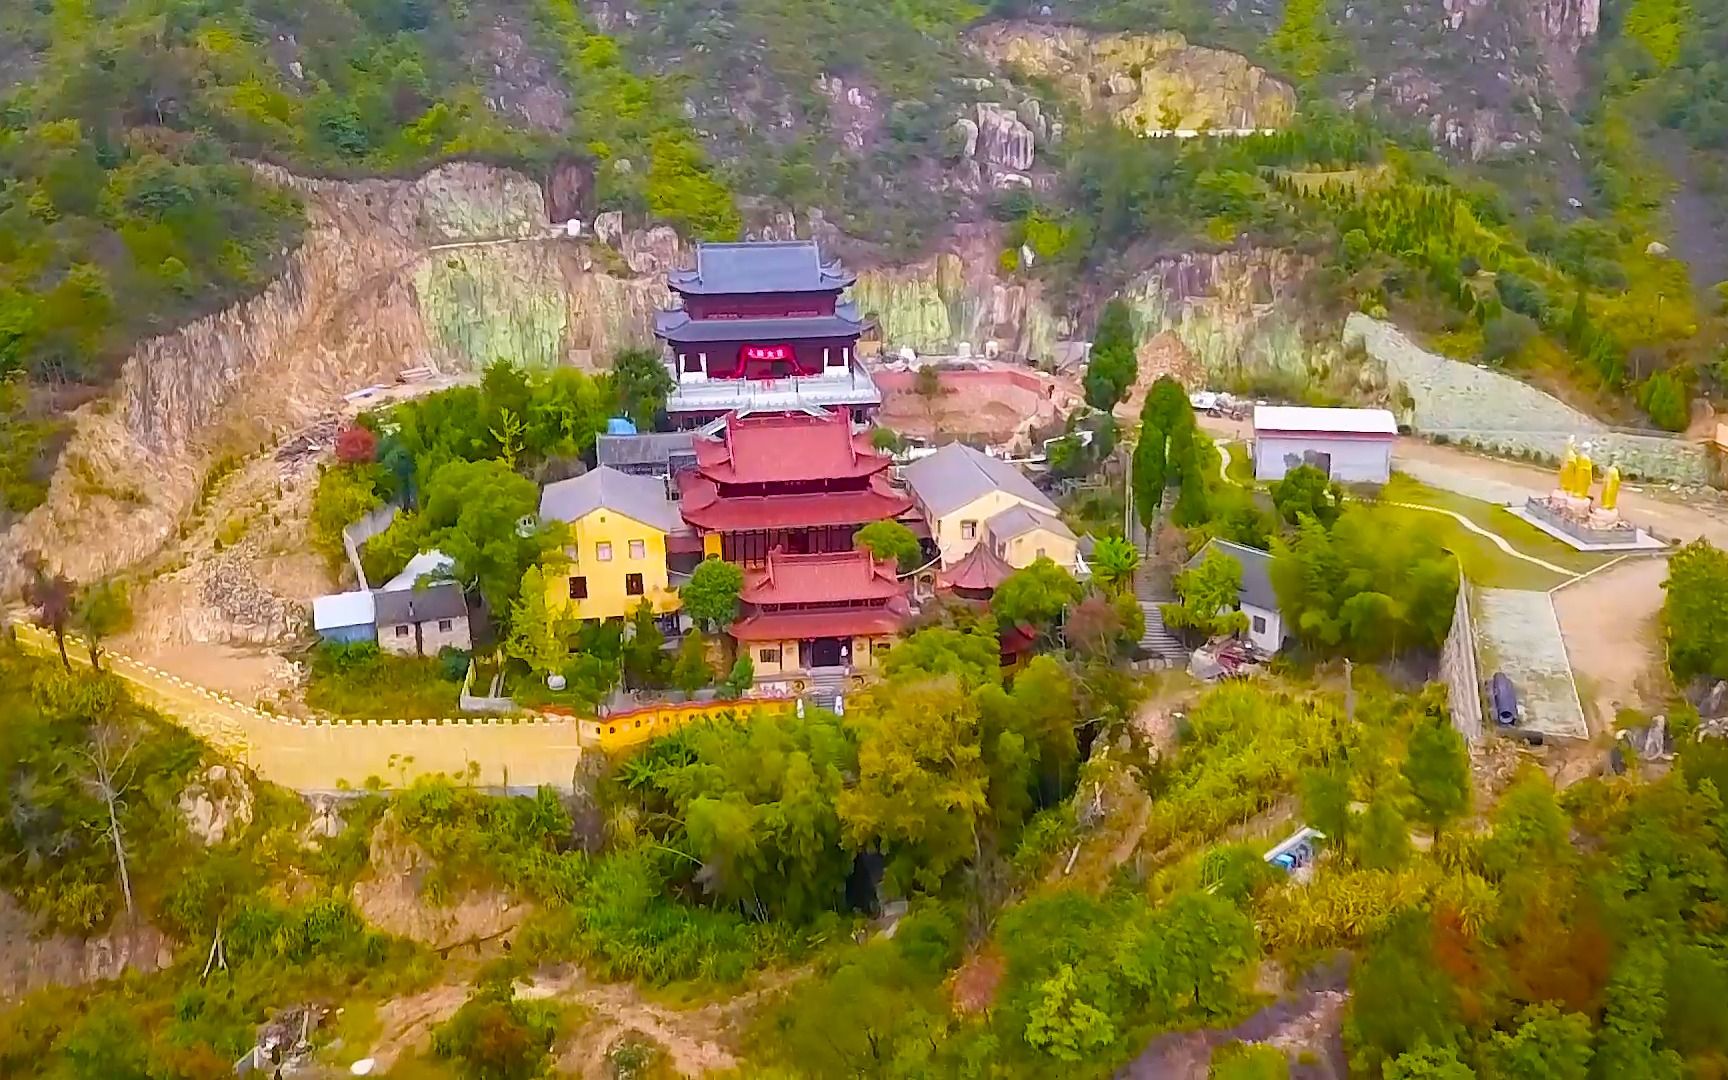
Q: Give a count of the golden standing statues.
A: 3